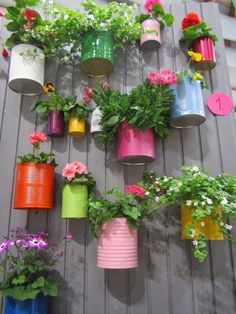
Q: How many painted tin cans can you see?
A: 14